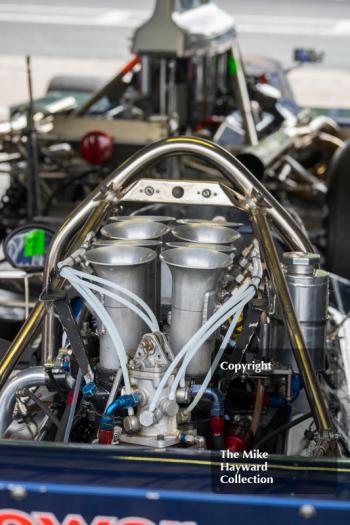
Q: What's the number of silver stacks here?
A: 8